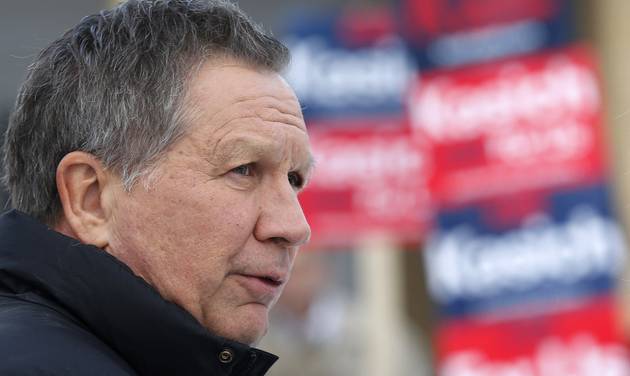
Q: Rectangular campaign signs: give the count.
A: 6